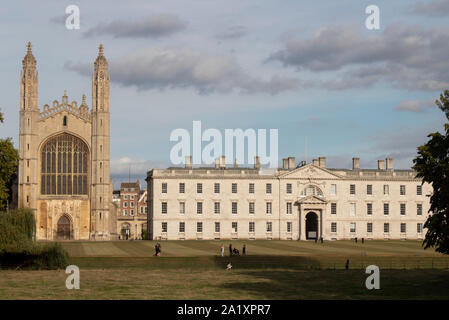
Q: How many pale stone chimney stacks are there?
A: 11